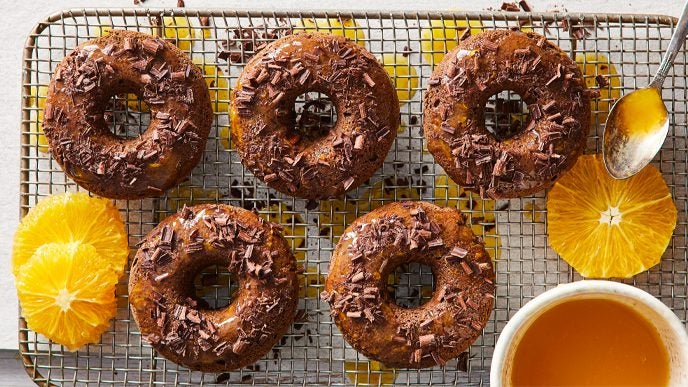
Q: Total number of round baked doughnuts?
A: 5